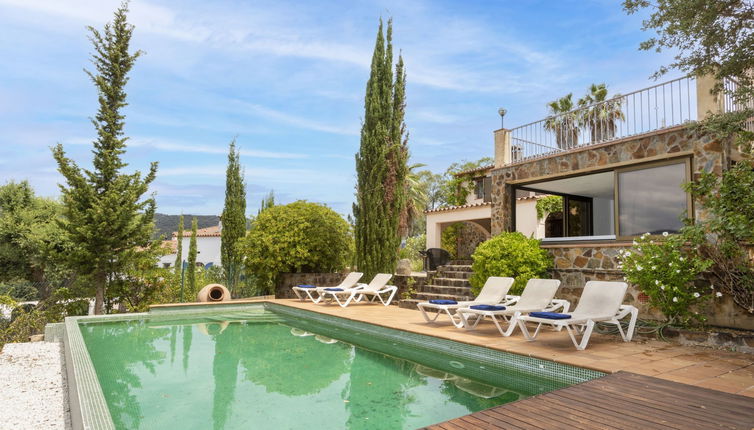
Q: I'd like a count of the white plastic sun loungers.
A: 5